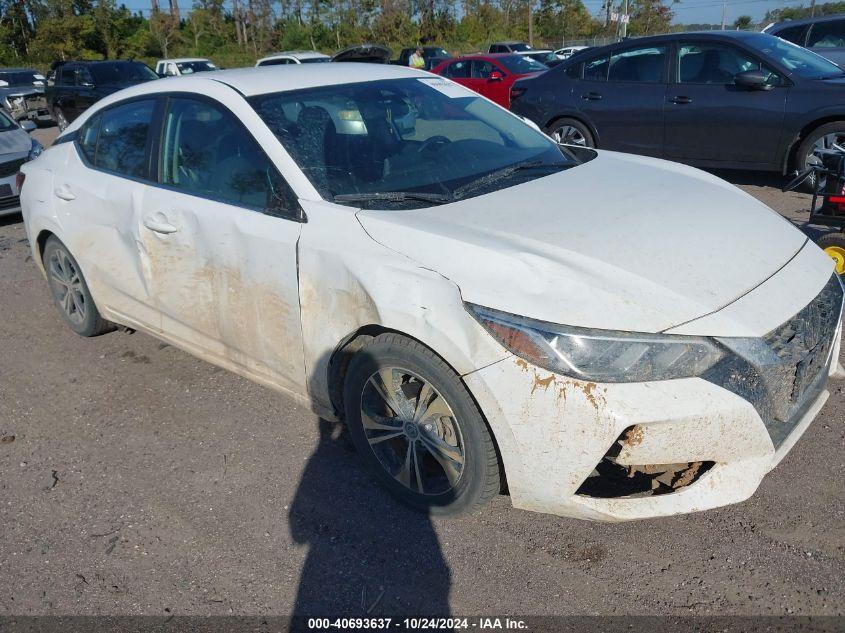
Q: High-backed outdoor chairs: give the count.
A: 0